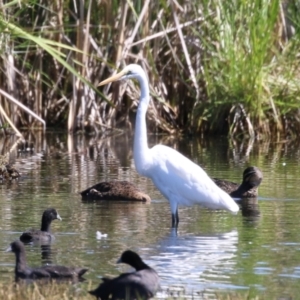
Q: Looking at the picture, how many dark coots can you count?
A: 3